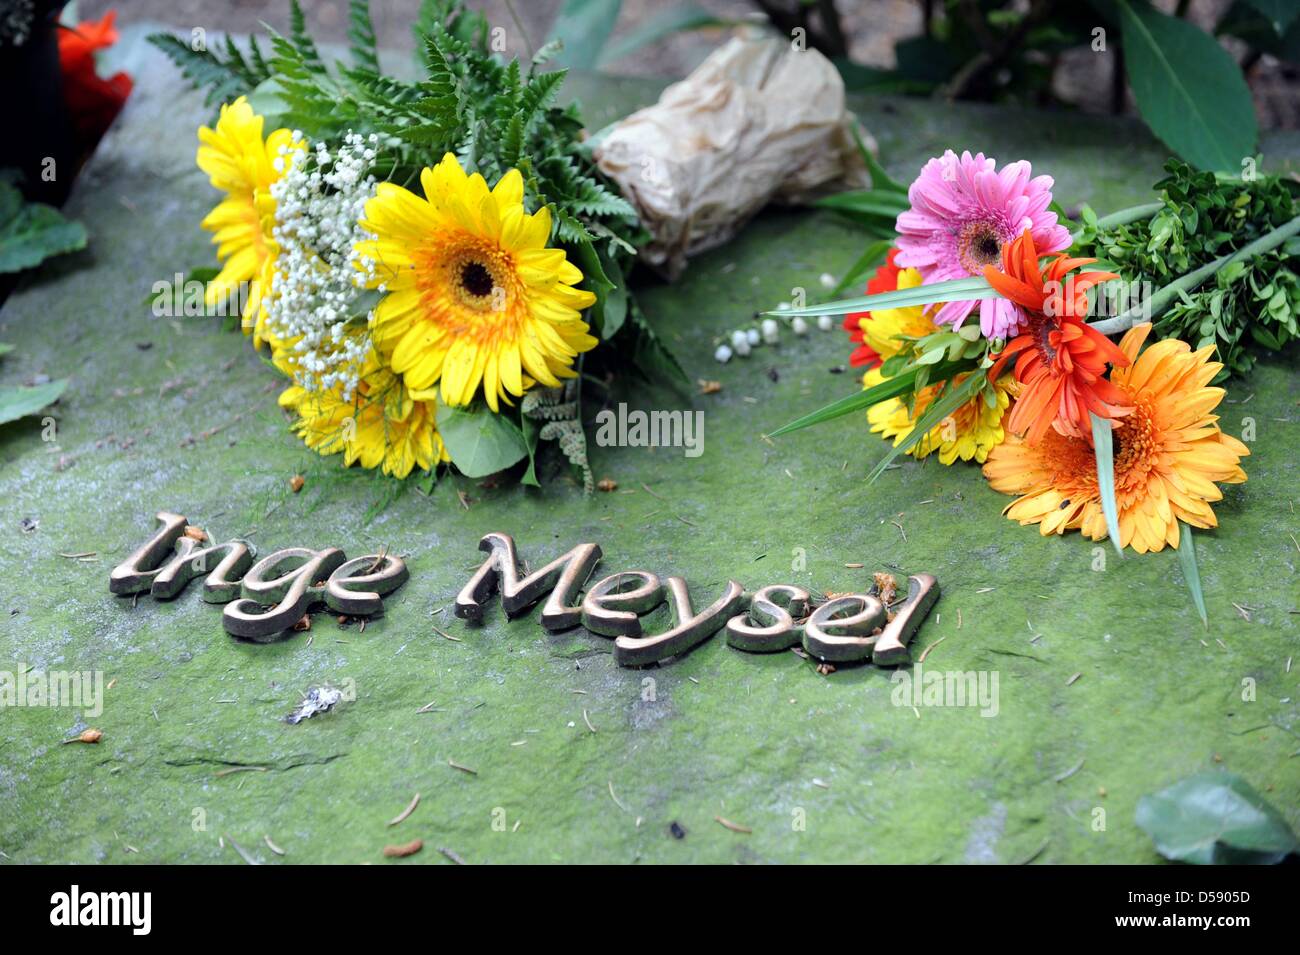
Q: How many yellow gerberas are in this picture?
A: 5